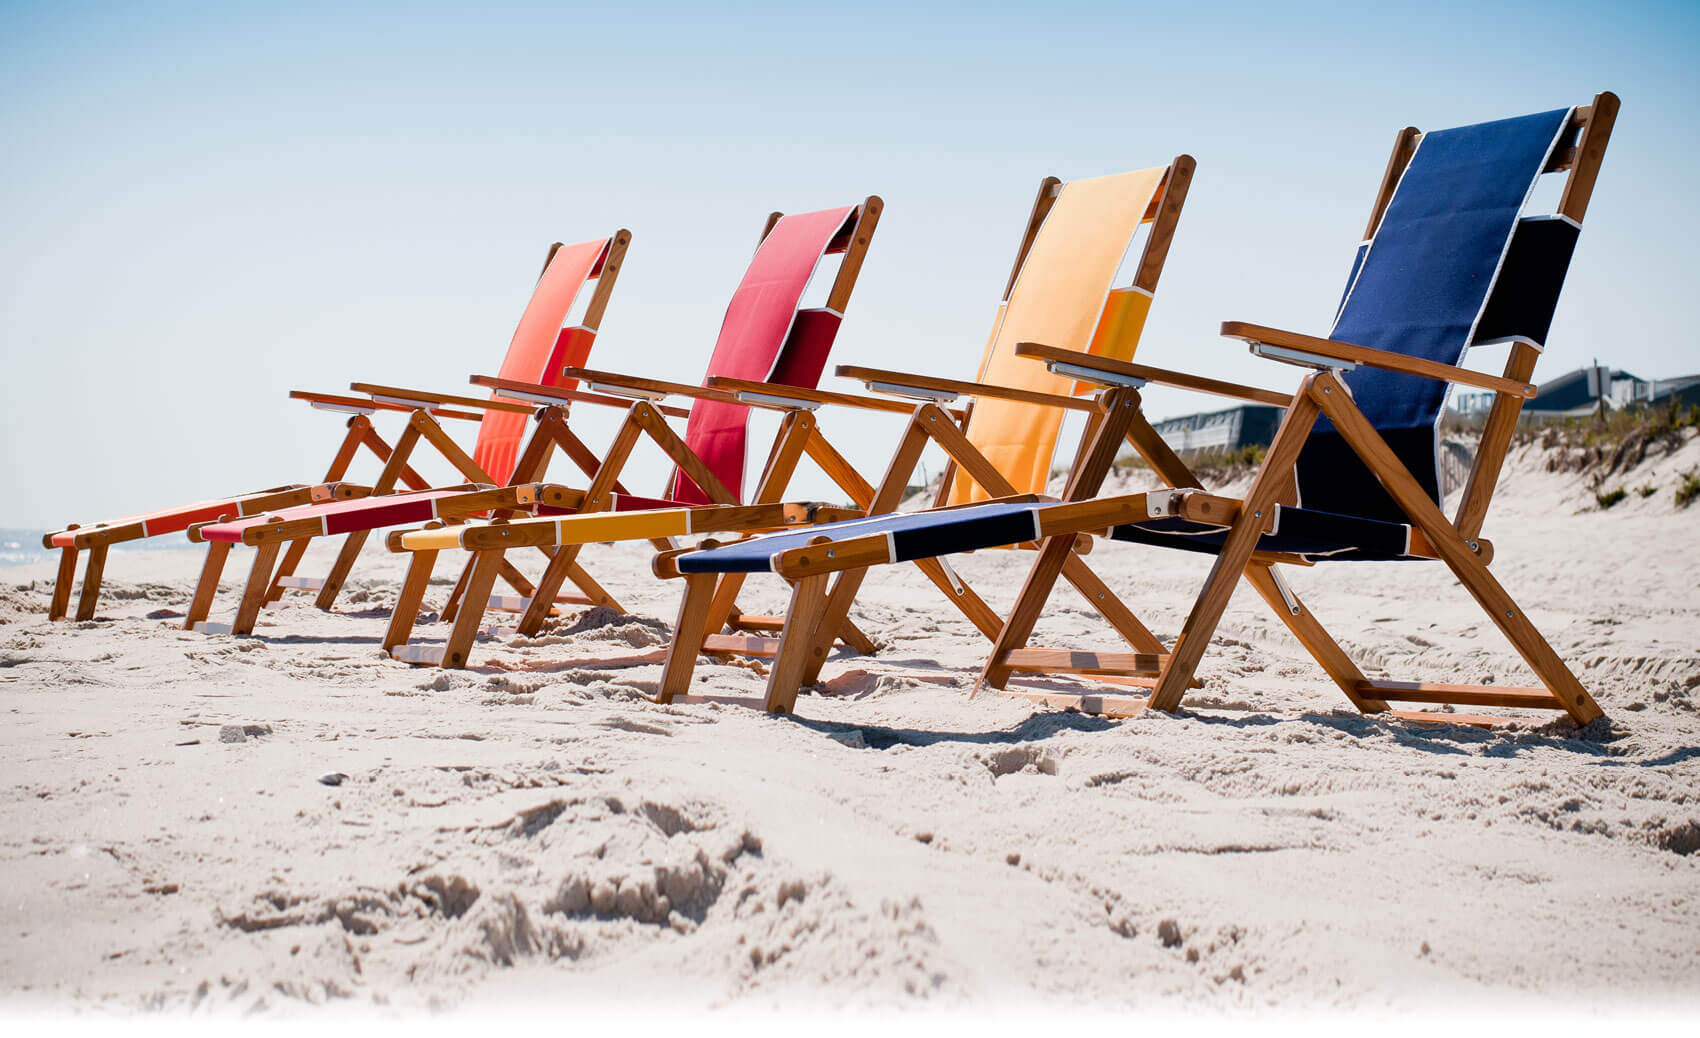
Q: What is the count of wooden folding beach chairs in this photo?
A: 4